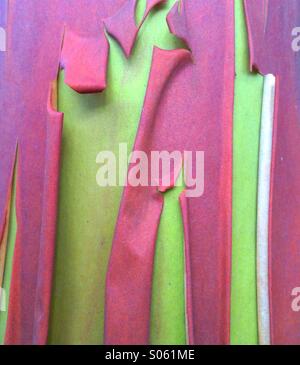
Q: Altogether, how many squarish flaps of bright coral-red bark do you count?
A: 1